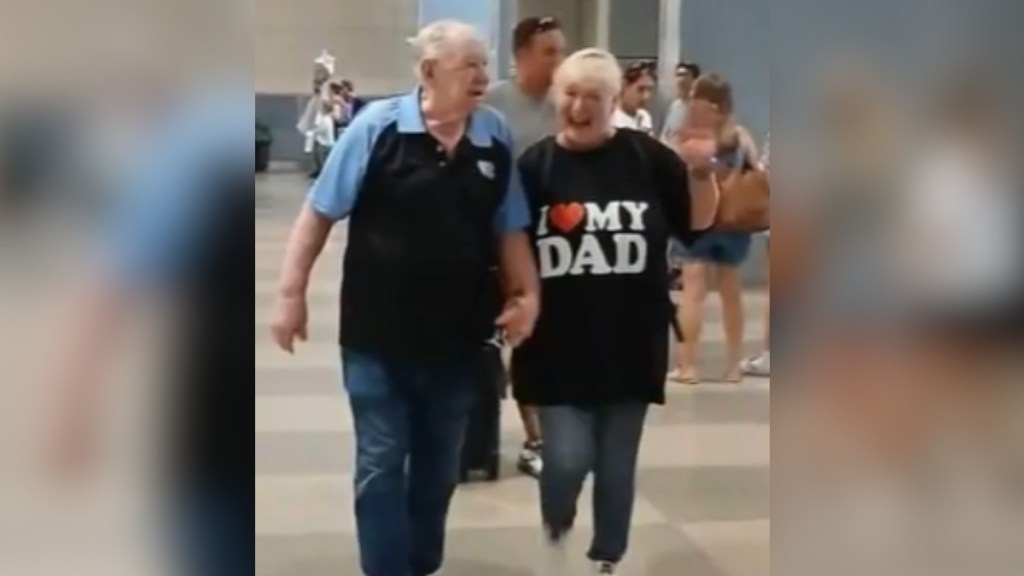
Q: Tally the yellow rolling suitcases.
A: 0